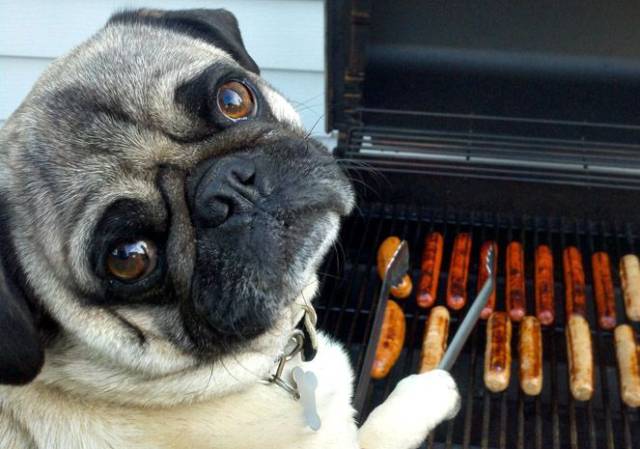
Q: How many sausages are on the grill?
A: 15